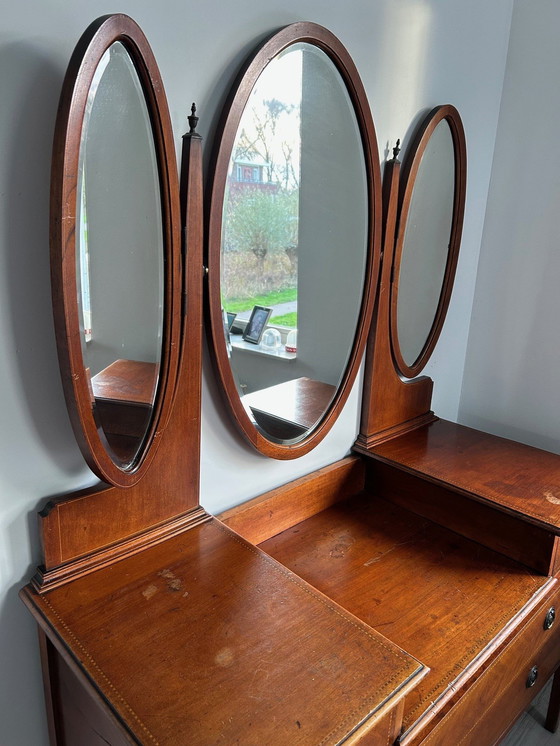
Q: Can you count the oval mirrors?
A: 3